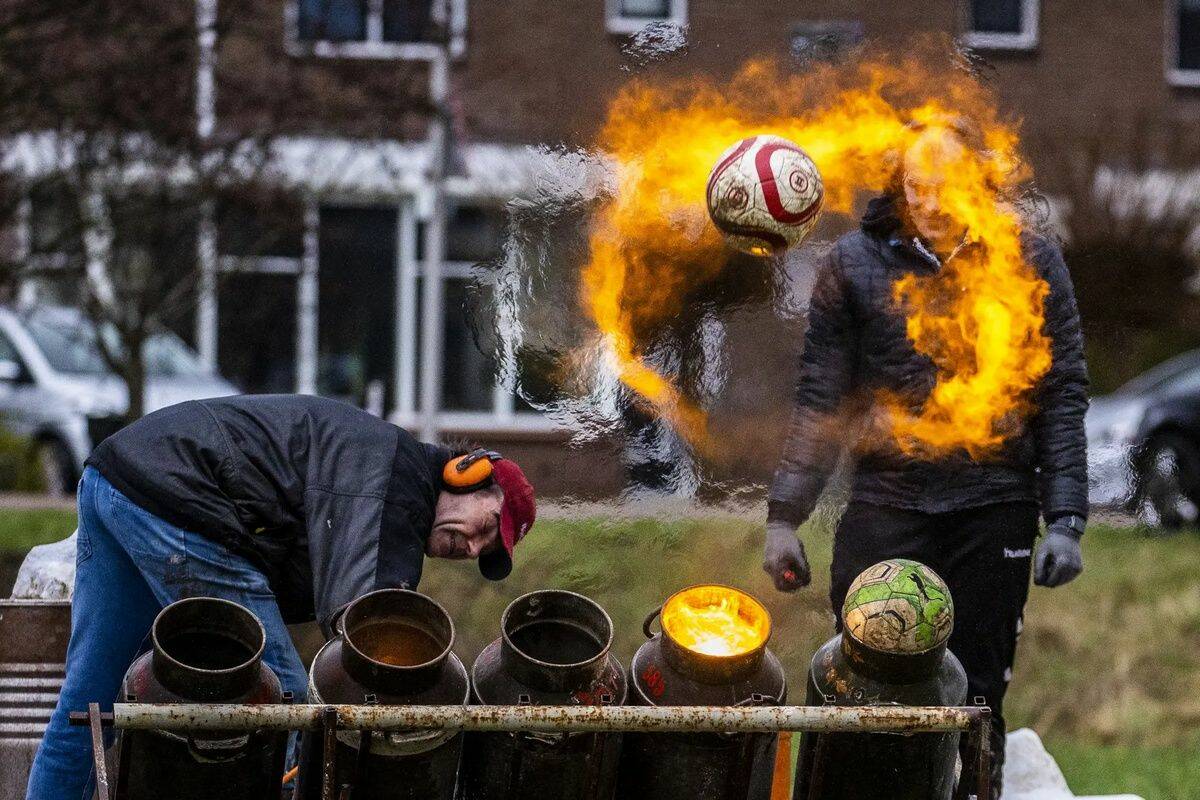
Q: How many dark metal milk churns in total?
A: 5